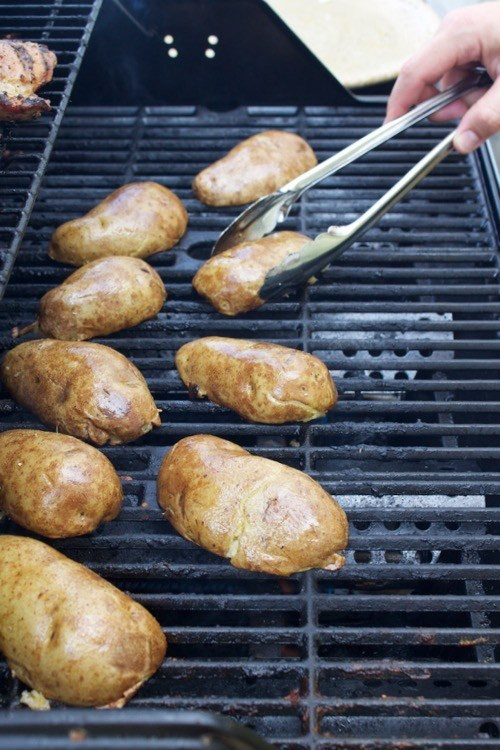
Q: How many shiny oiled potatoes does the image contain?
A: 9